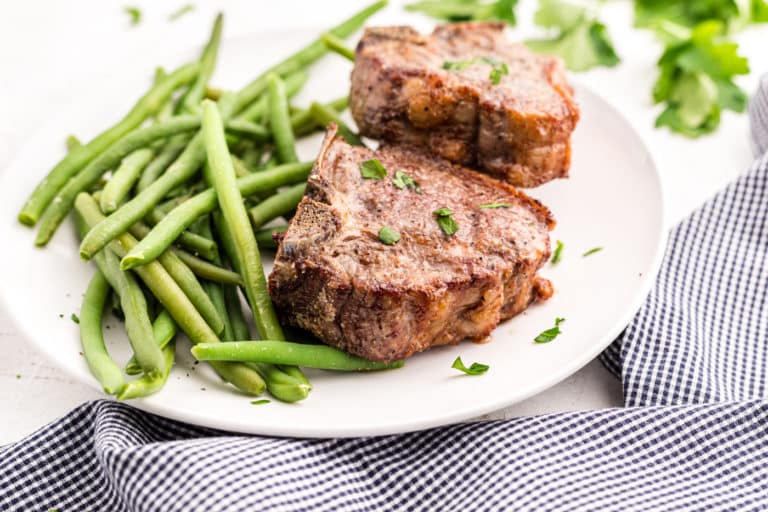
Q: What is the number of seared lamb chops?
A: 2